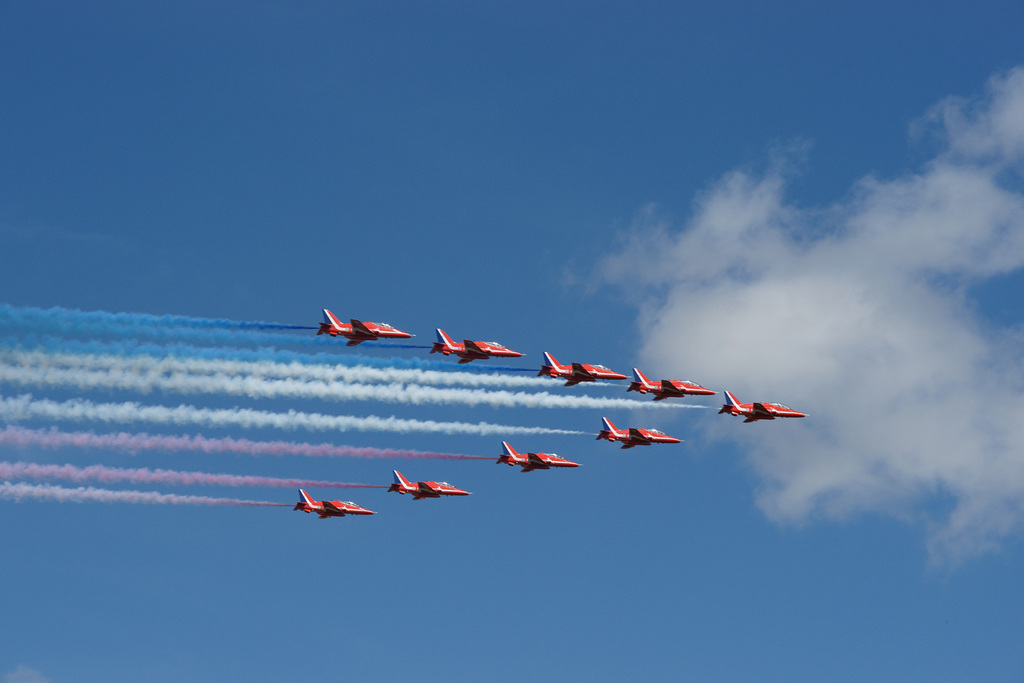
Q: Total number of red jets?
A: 9